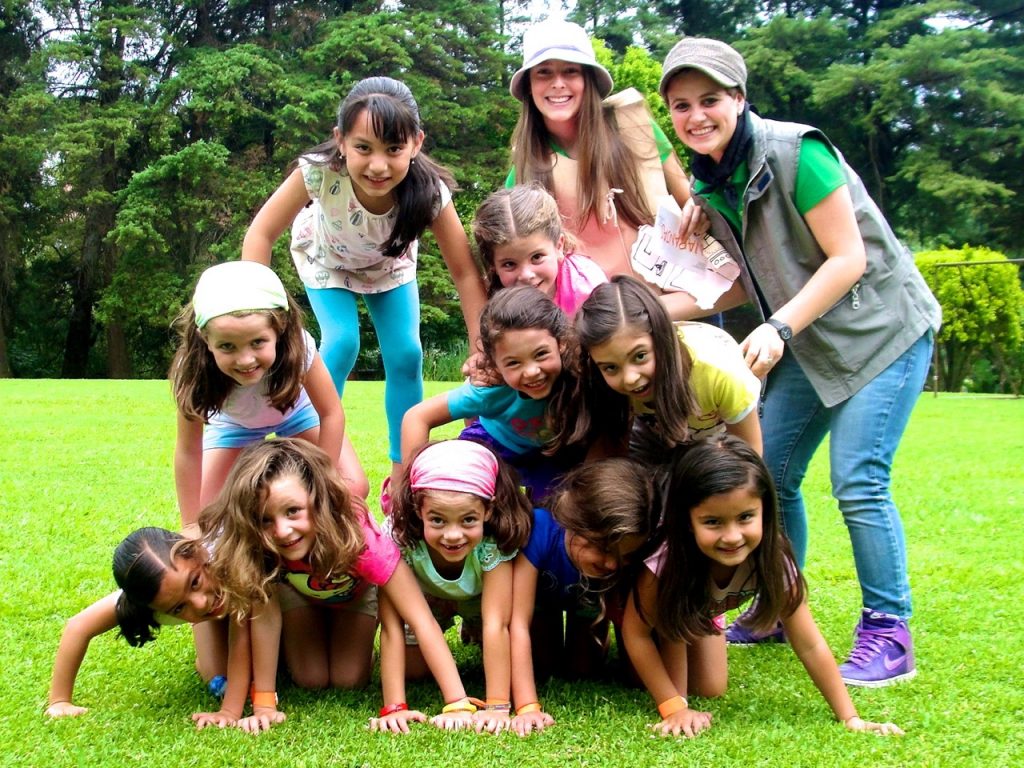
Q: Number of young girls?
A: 10